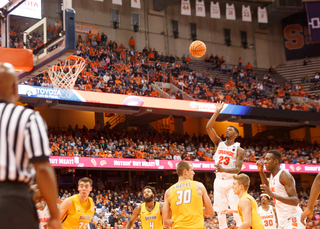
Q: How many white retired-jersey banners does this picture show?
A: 9